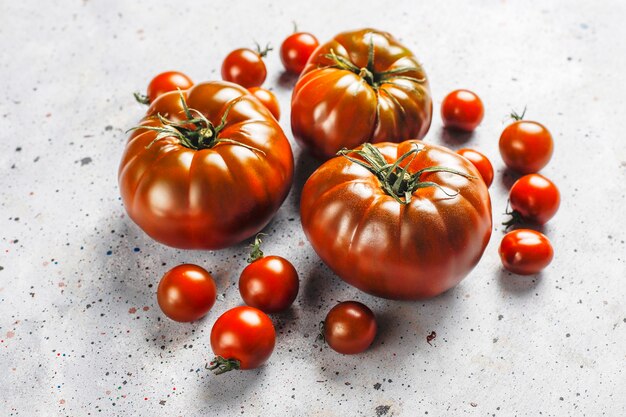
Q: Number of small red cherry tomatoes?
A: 13